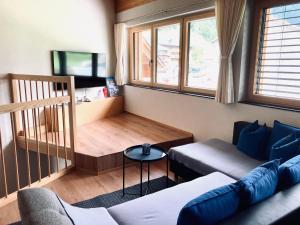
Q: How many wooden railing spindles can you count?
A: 15